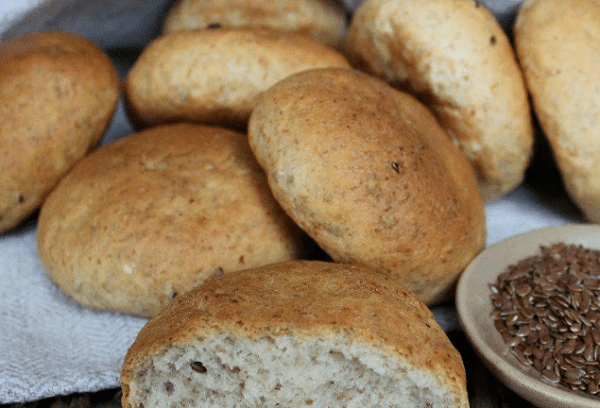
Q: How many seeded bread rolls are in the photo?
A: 8